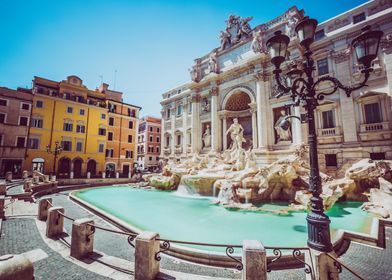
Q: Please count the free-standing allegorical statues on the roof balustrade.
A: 4